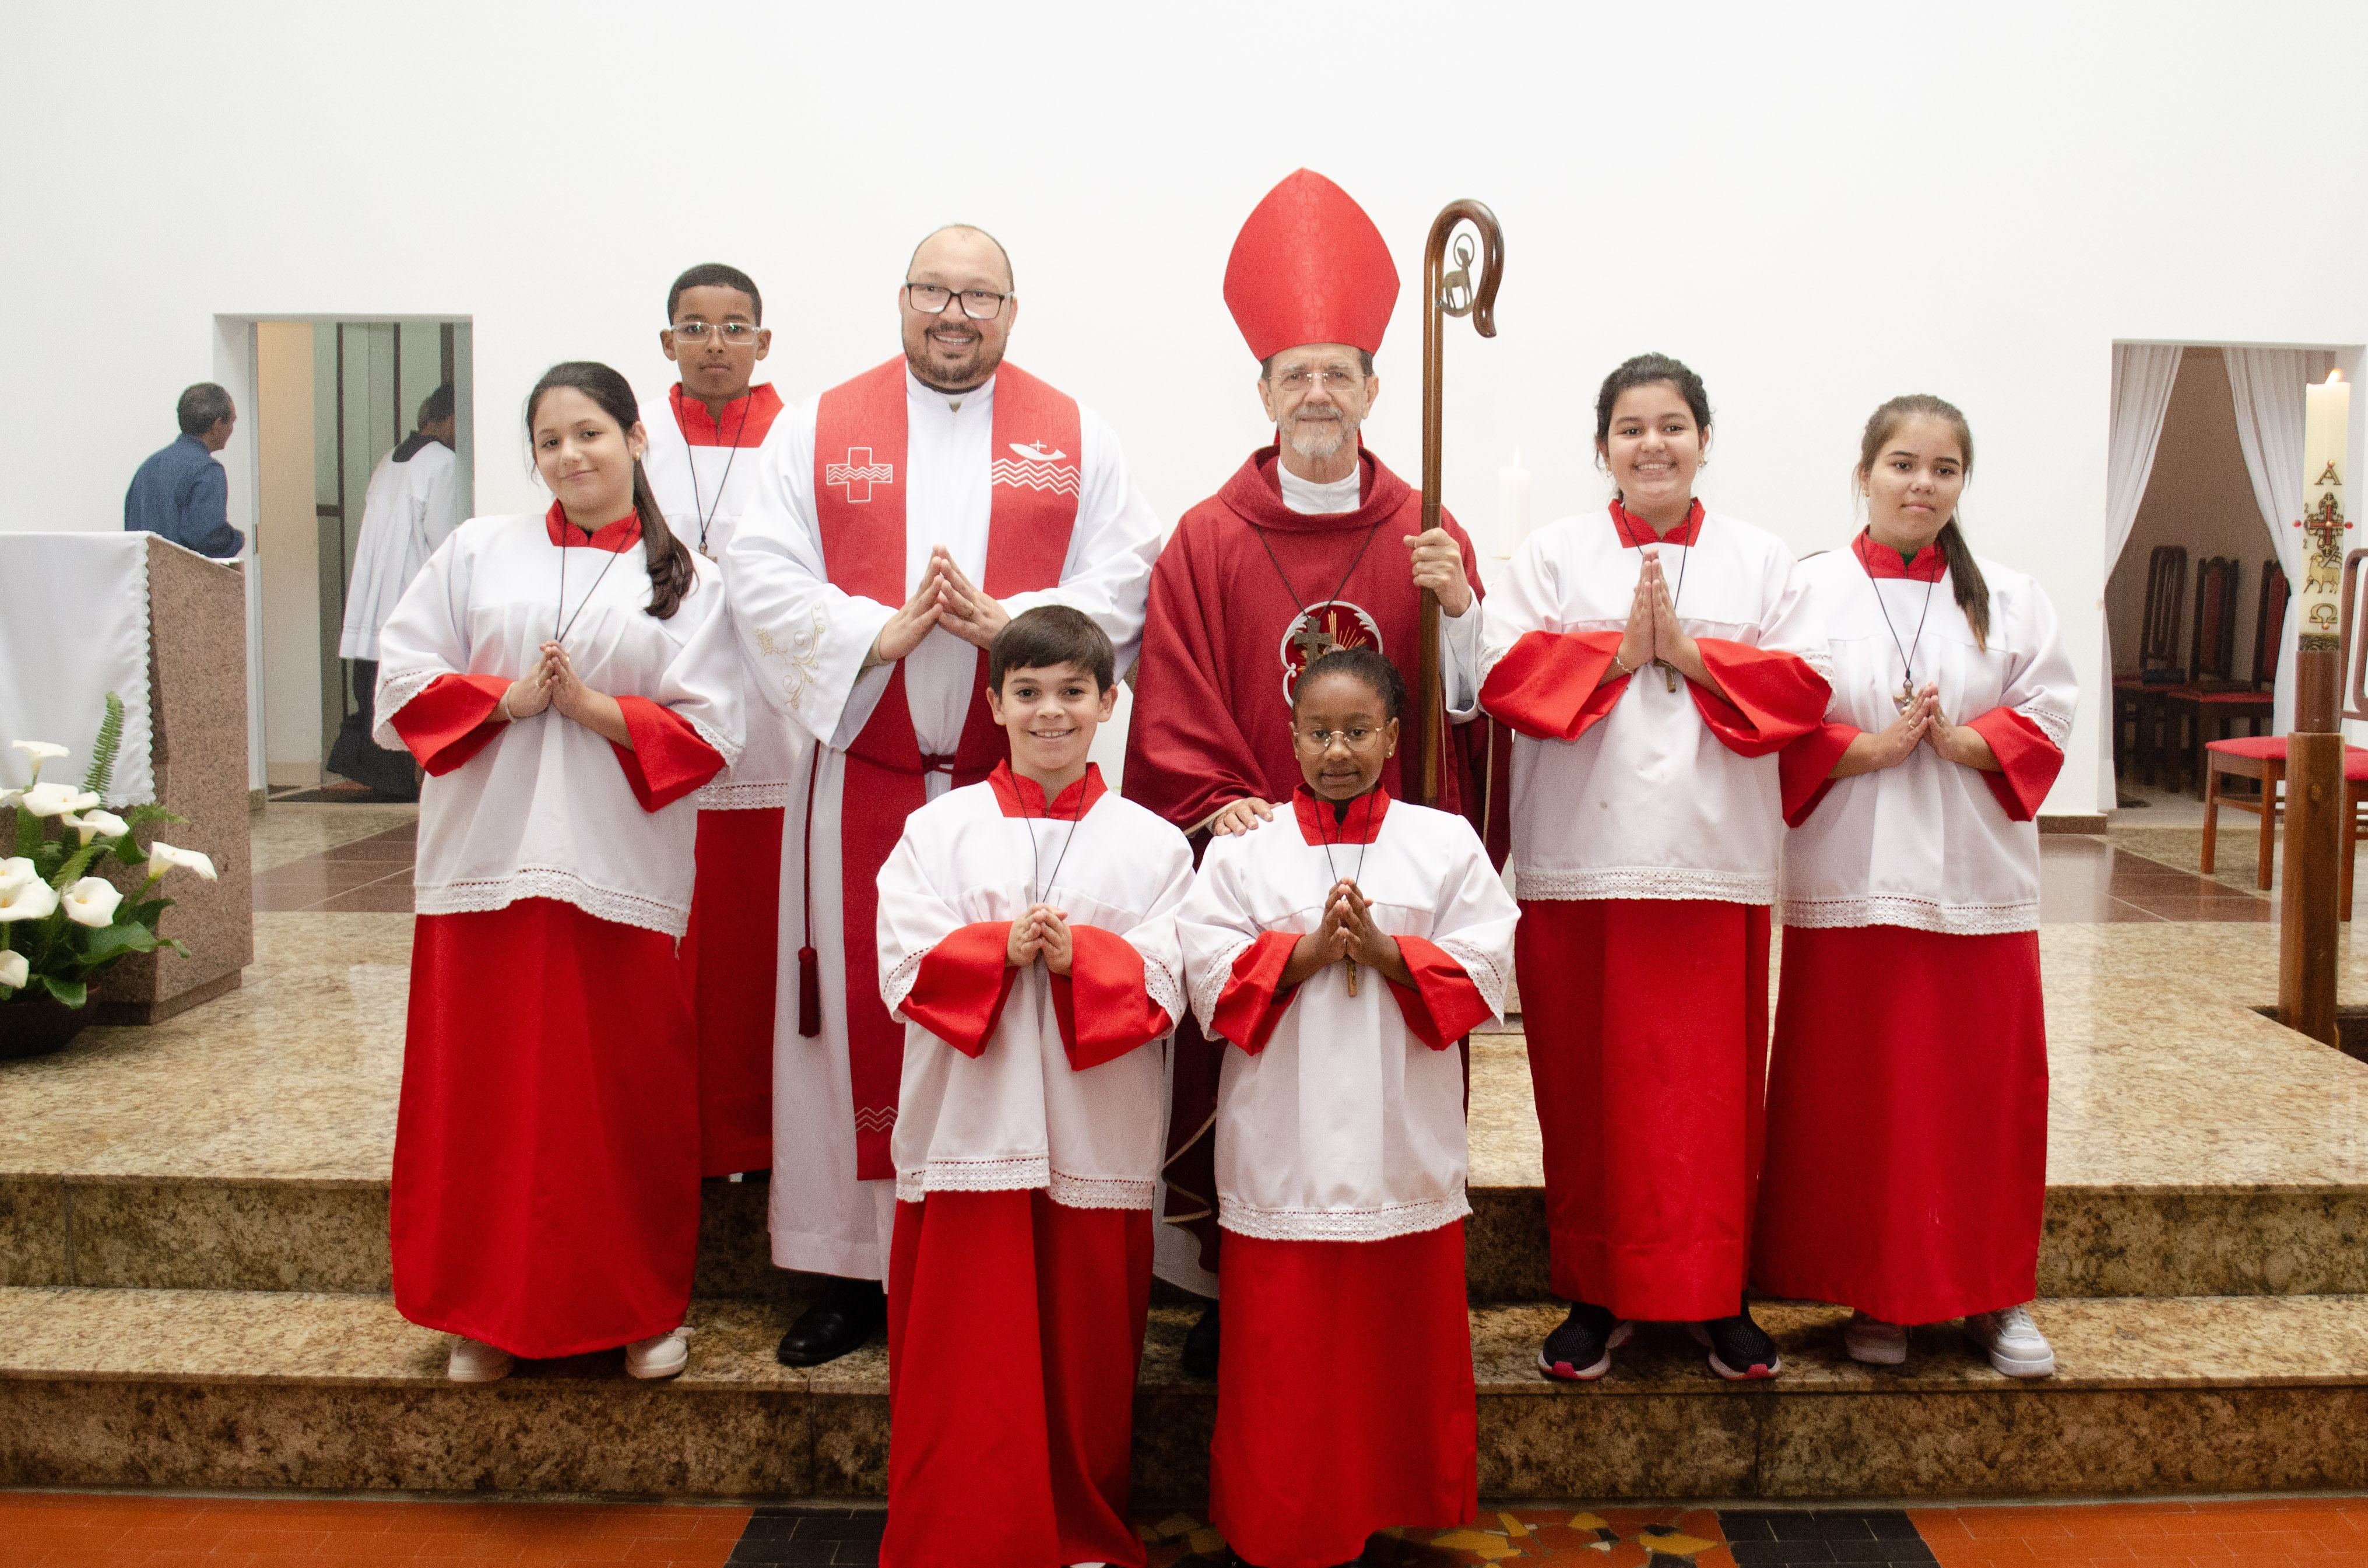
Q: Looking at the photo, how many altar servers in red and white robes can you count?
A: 6